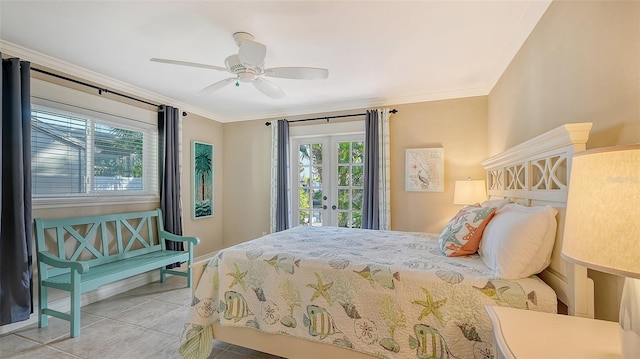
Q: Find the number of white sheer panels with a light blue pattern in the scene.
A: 2